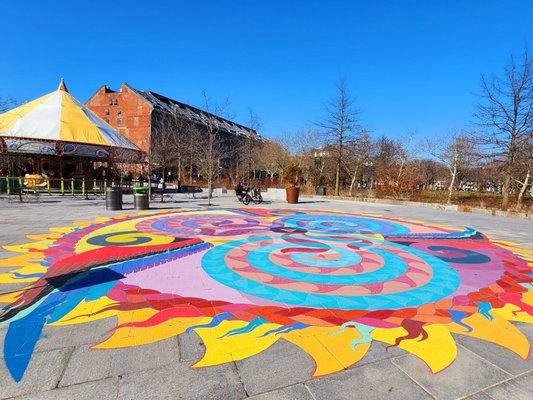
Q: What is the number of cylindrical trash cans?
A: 2